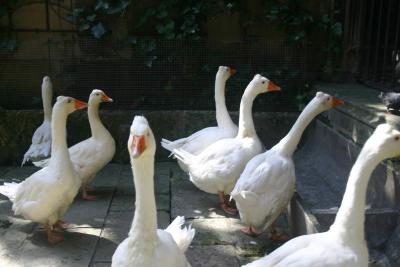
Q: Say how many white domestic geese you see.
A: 8